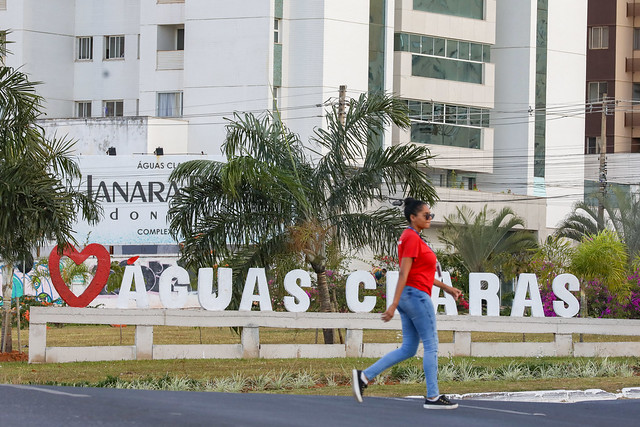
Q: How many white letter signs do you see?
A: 11